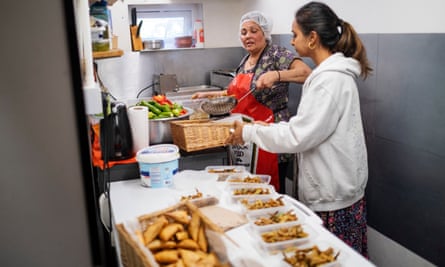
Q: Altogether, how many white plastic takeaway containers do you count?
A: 7